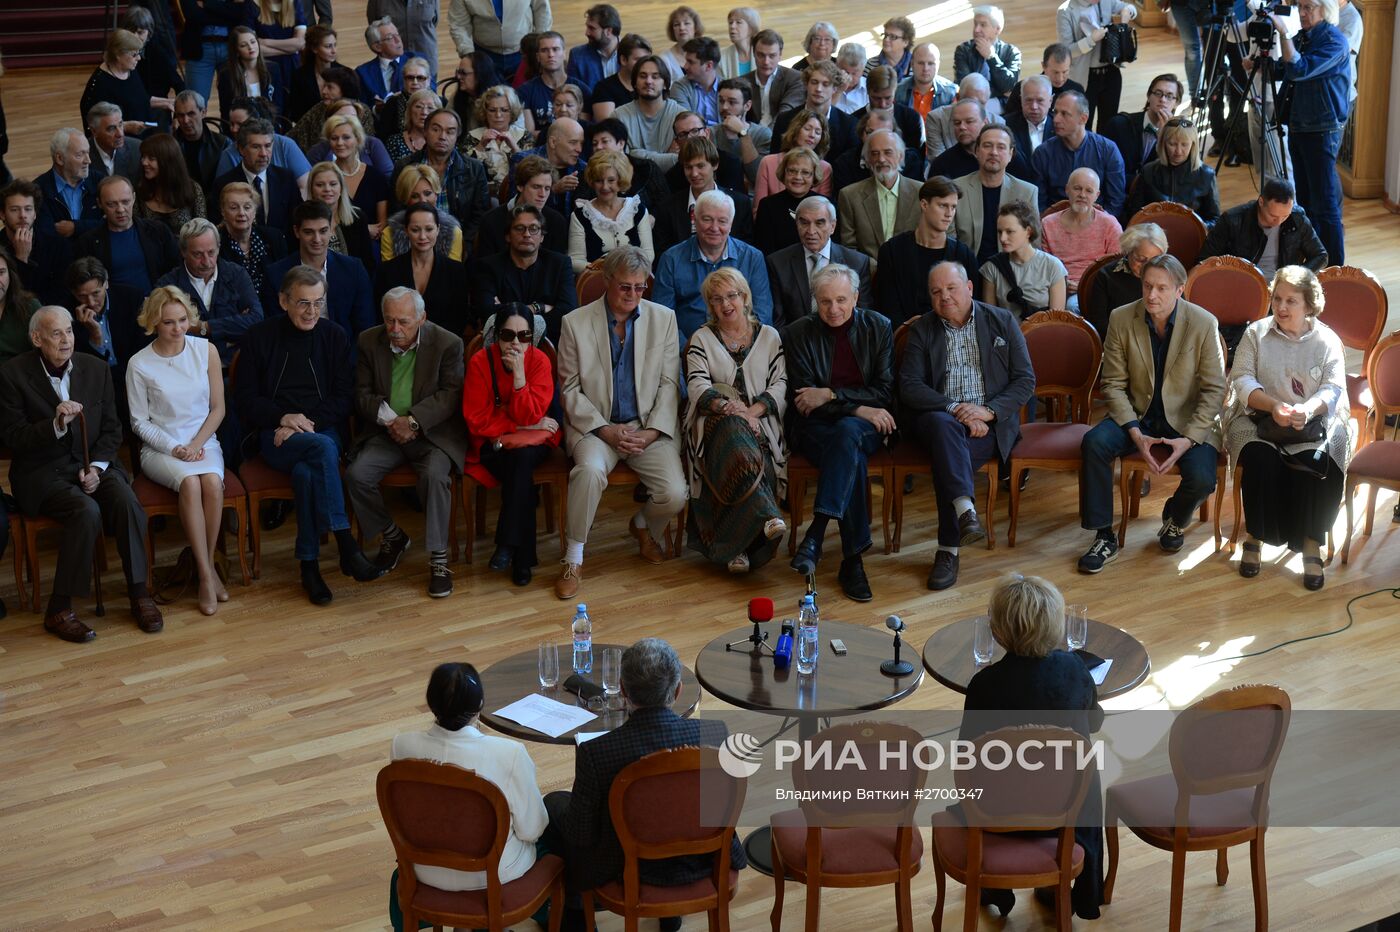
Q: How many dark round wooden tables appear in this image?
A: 3